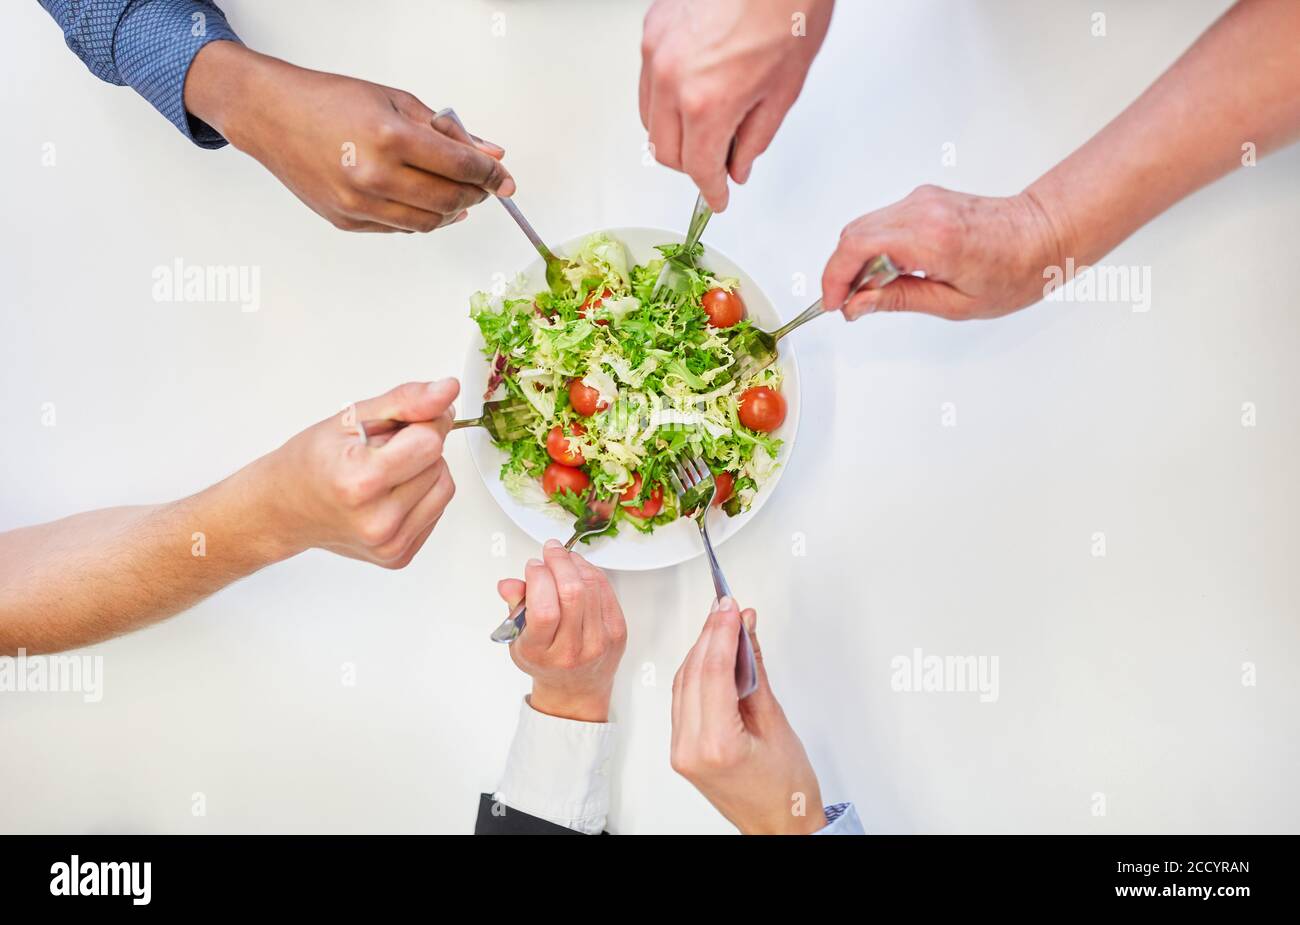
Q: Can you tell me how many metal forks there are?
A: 6